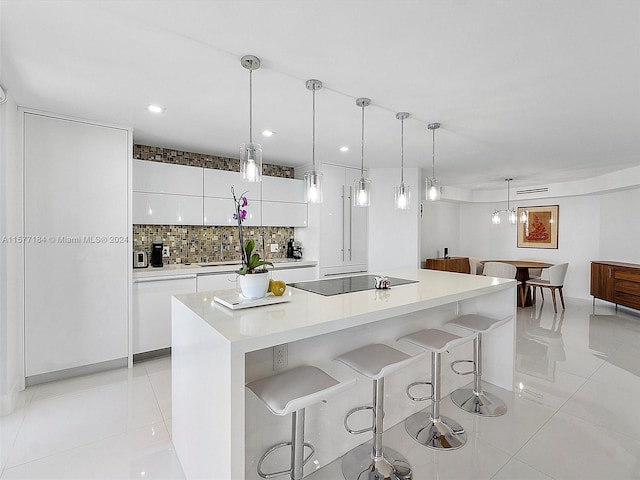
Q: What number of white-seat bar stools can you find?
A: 4